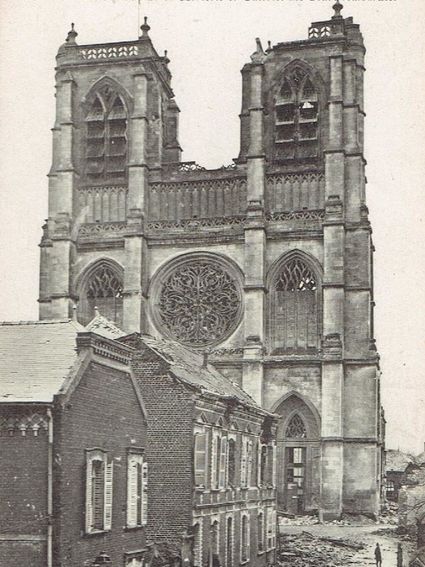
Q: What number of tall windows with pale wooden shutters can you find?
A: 2